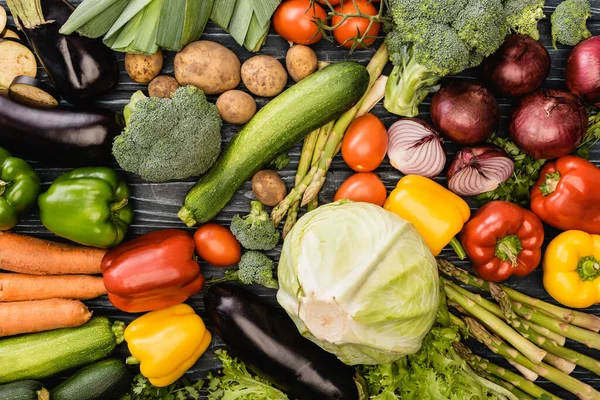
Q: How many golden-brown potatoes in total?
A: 7